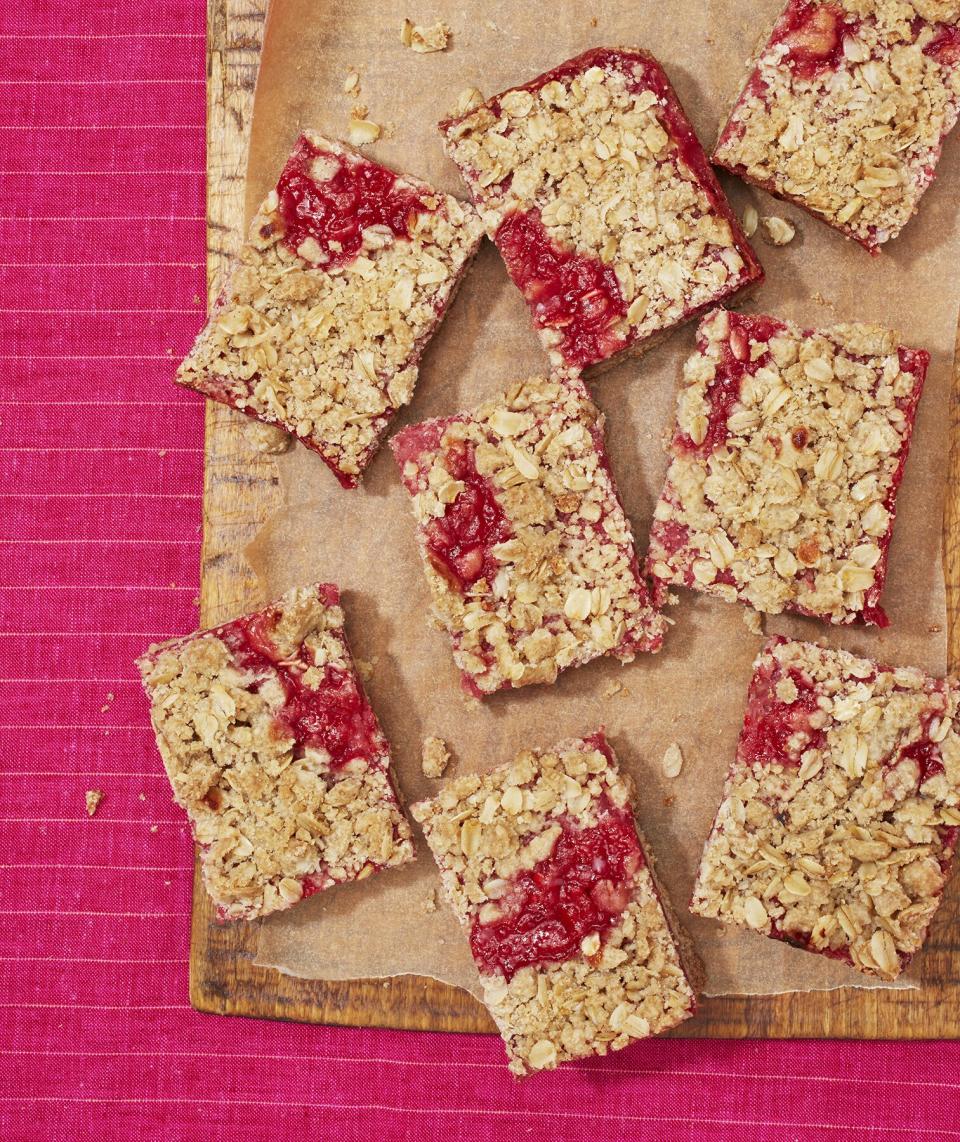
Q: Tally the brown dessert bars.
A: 8